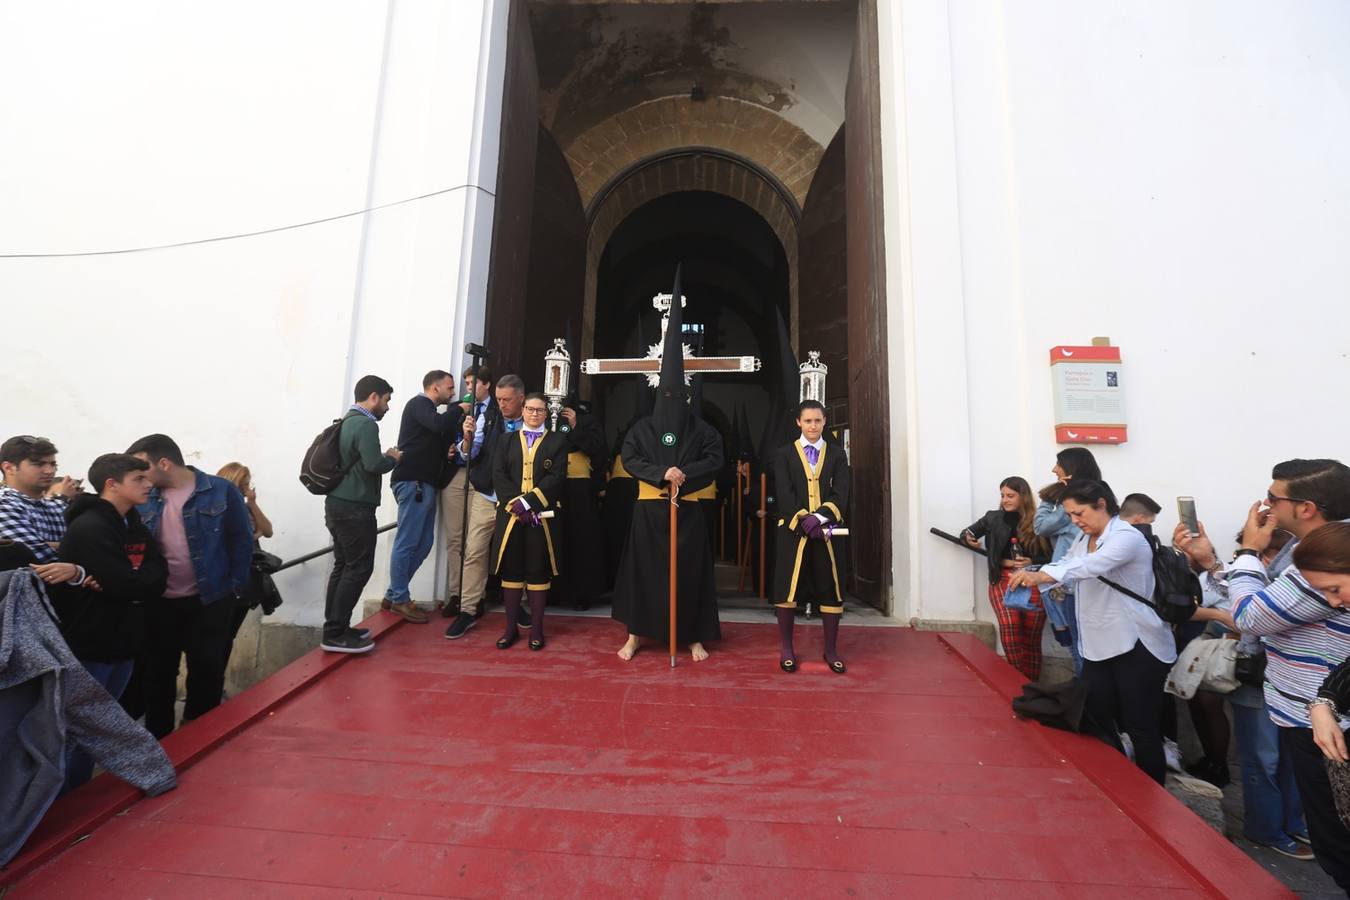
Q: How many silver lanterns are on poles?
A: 2